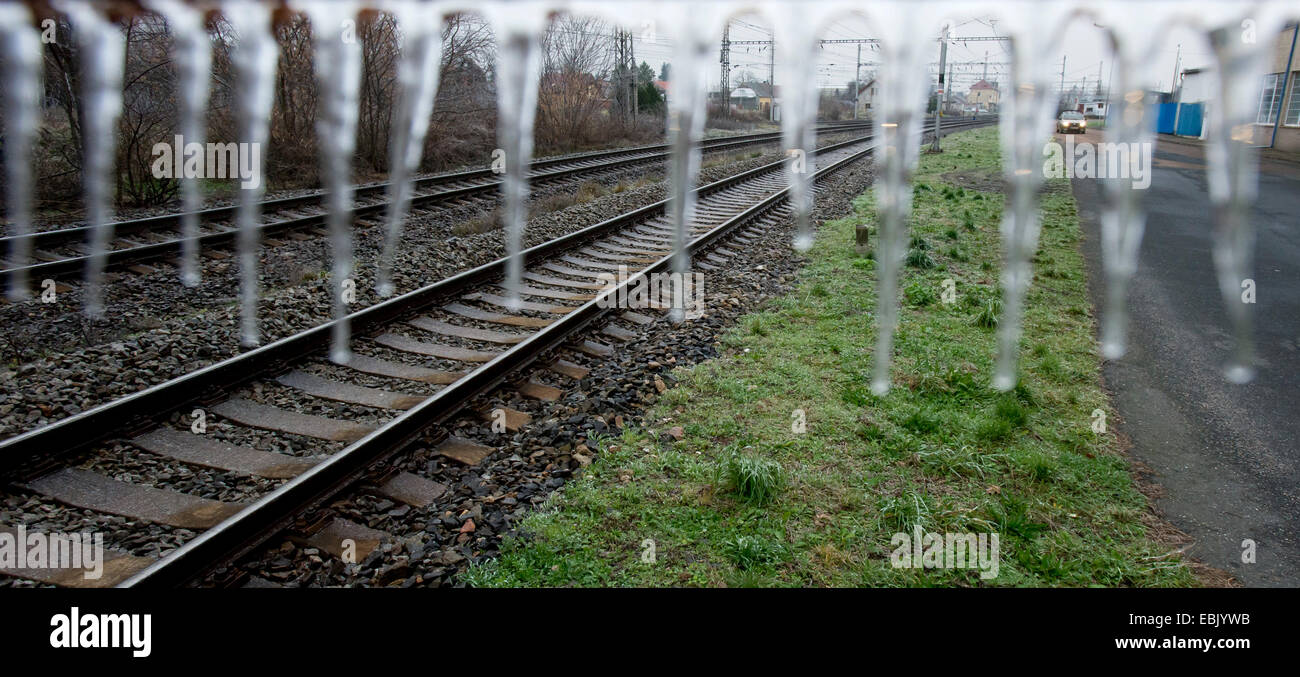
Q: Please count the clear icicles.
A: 13